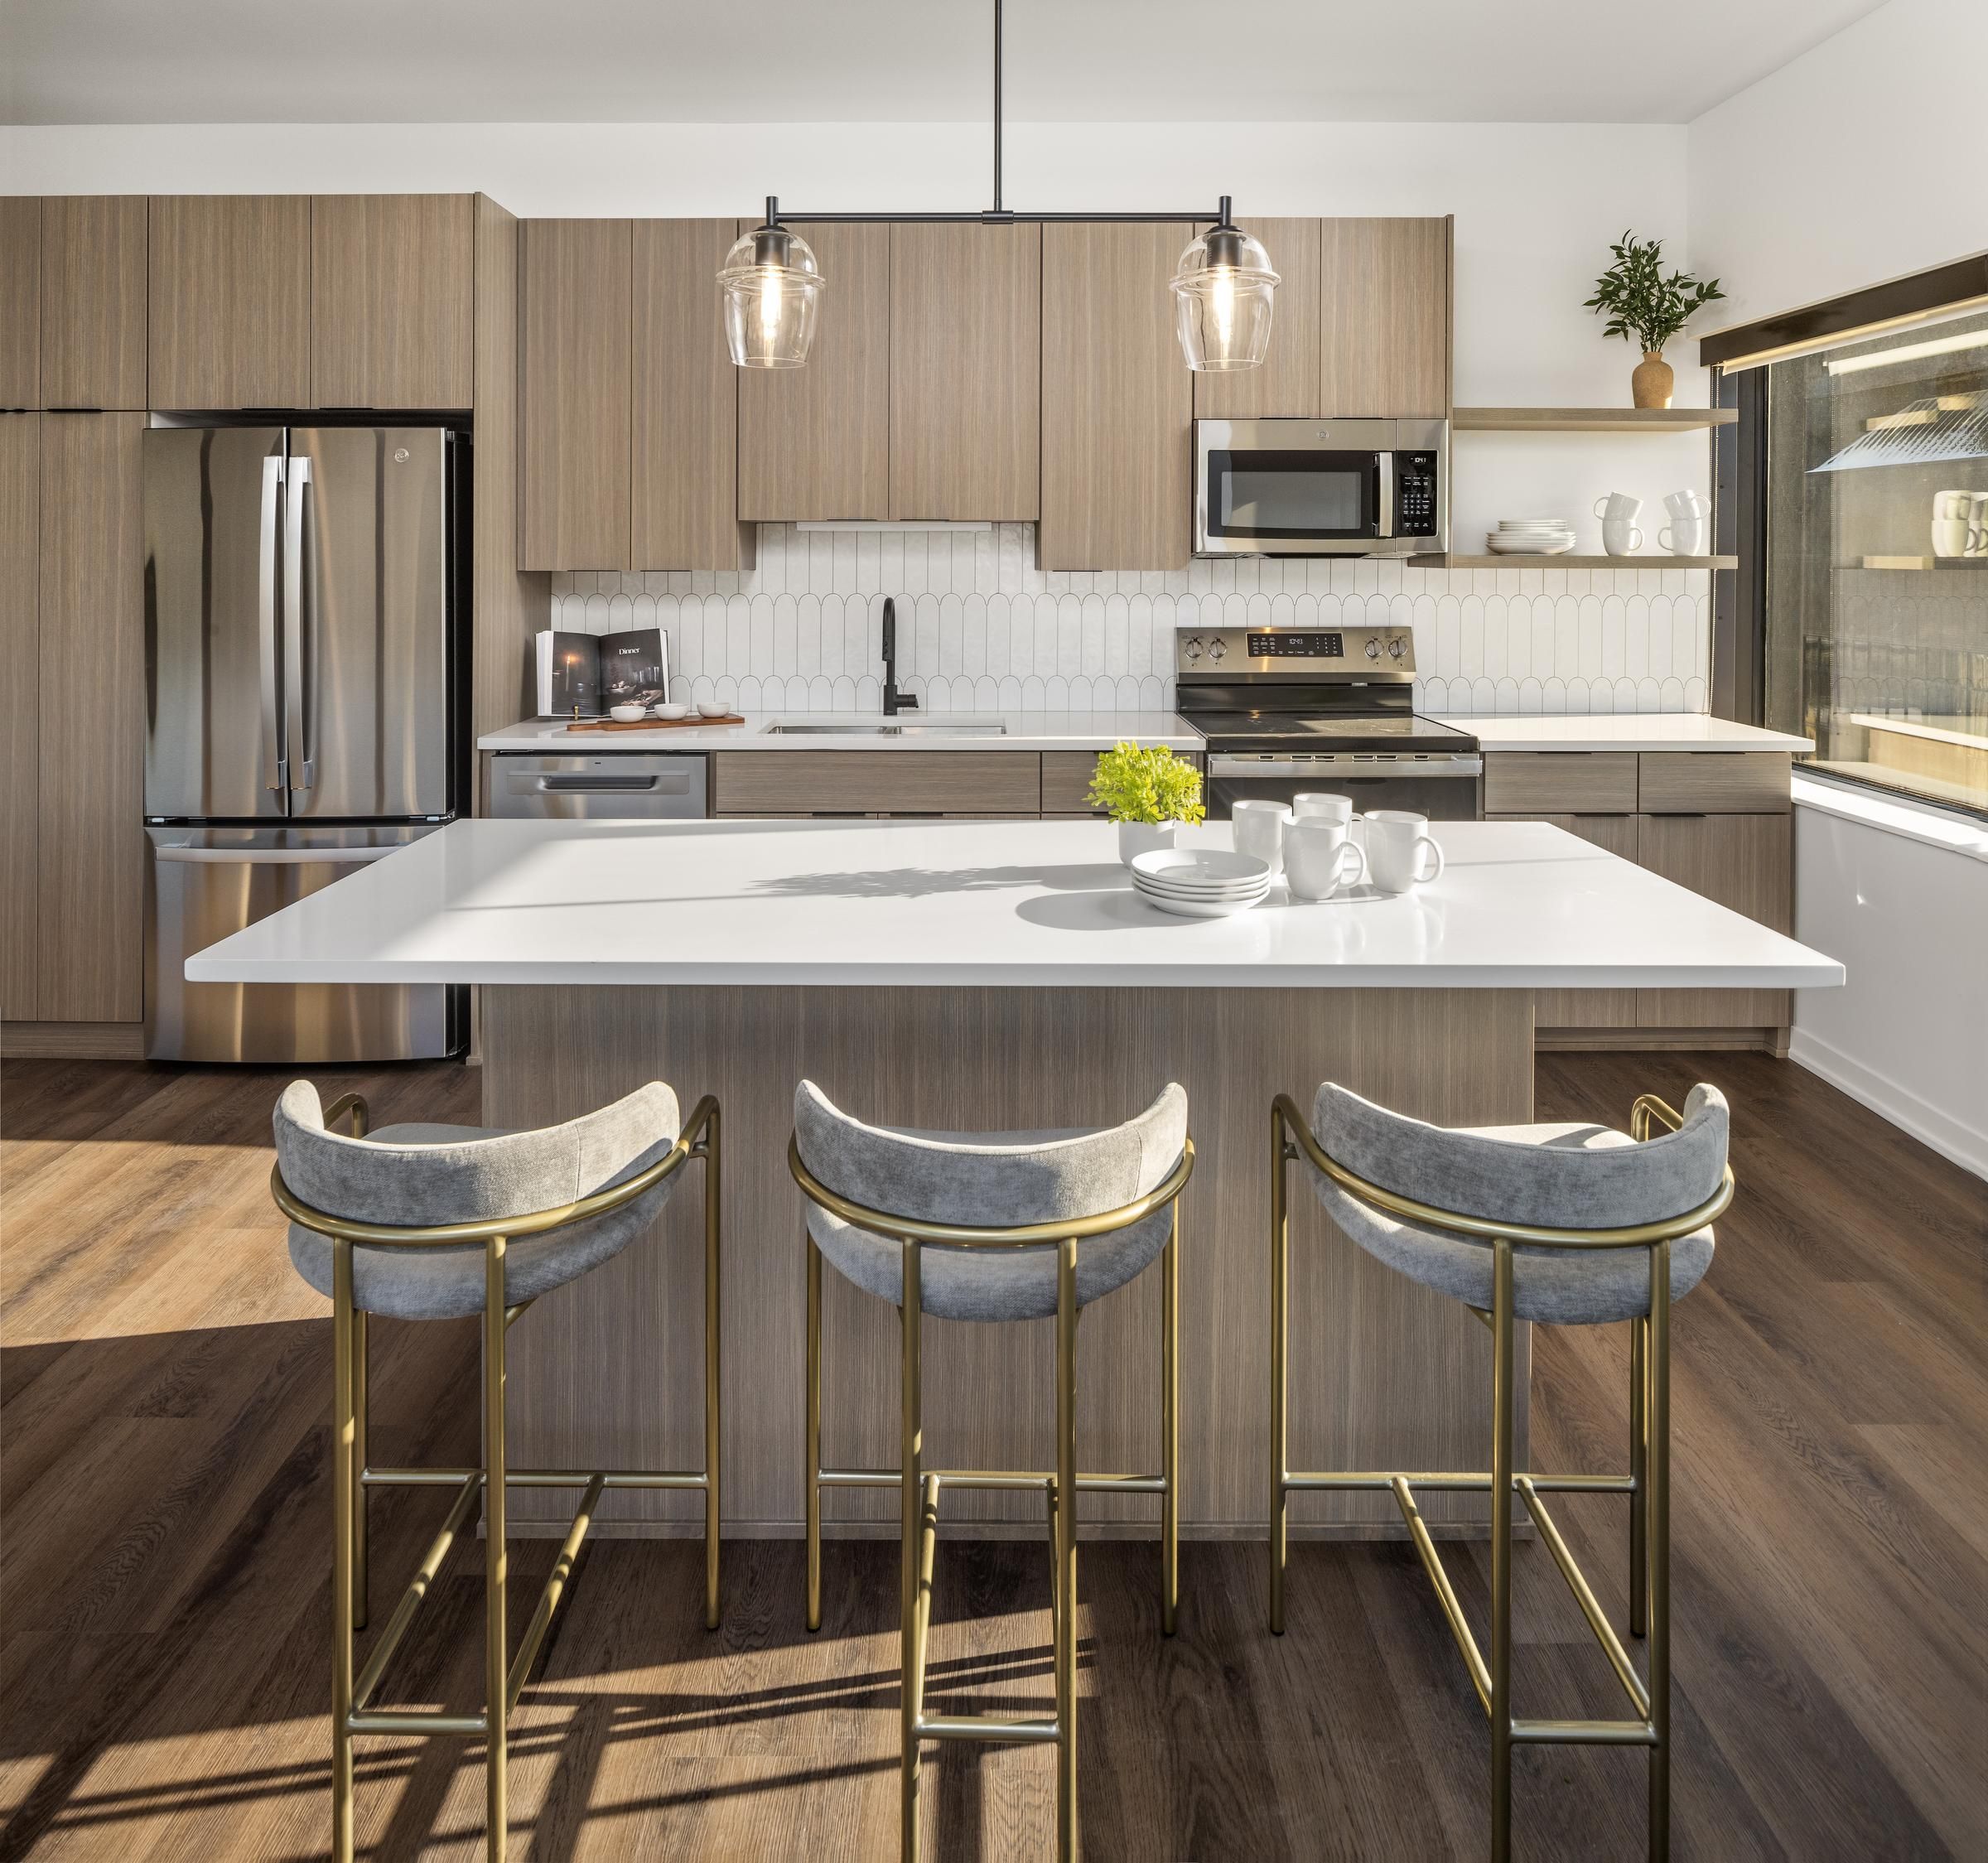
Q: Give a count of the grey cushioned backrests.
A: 3